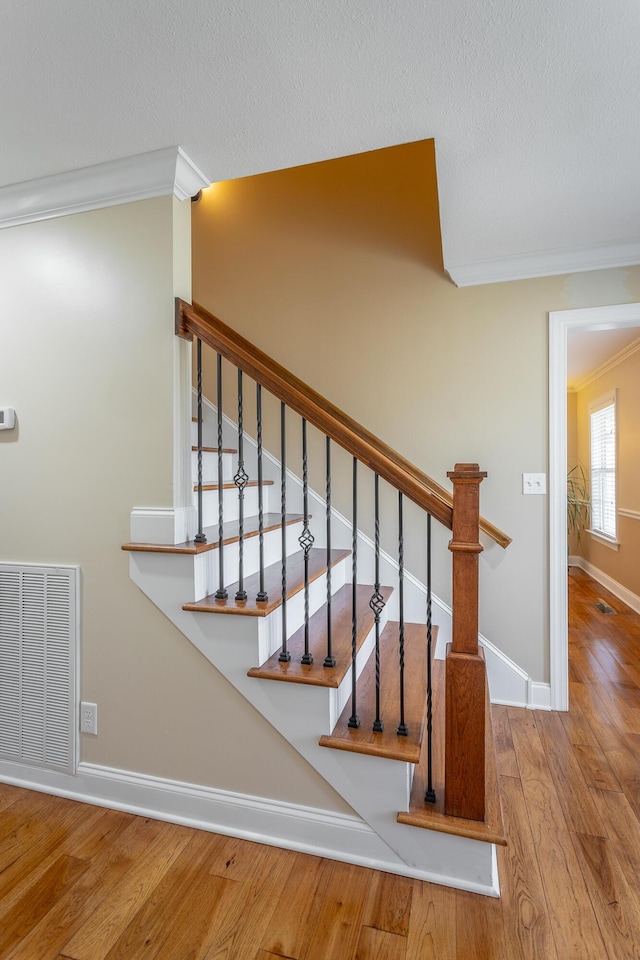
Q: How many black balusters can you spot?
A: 11